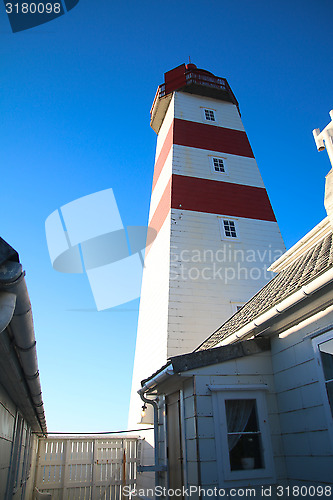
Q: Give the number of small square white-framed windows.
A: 3